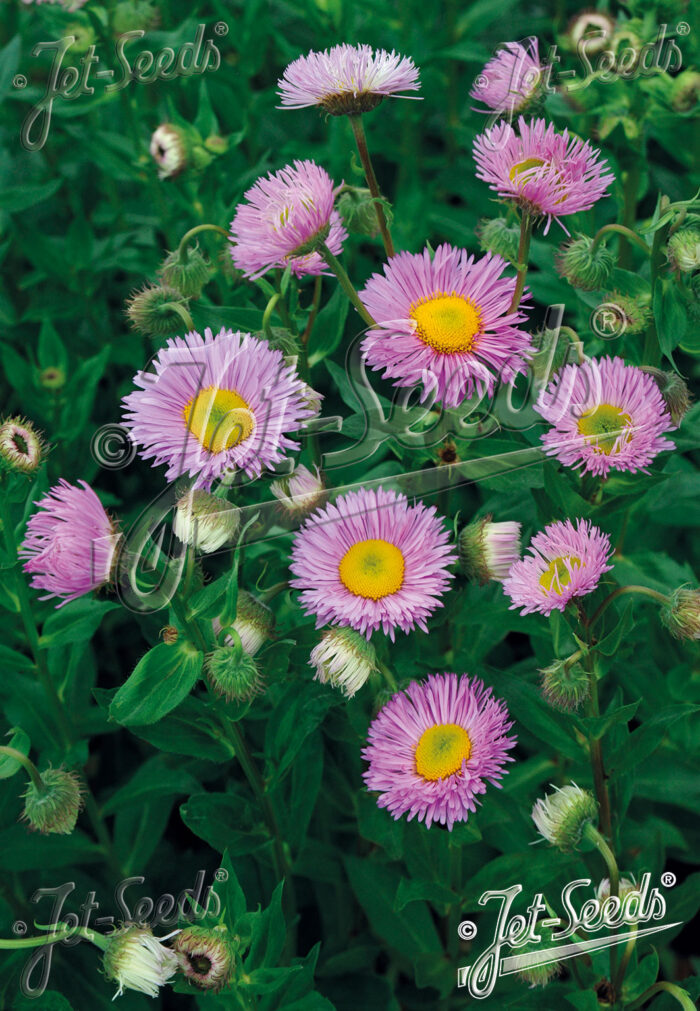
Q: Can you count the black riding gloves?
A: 0